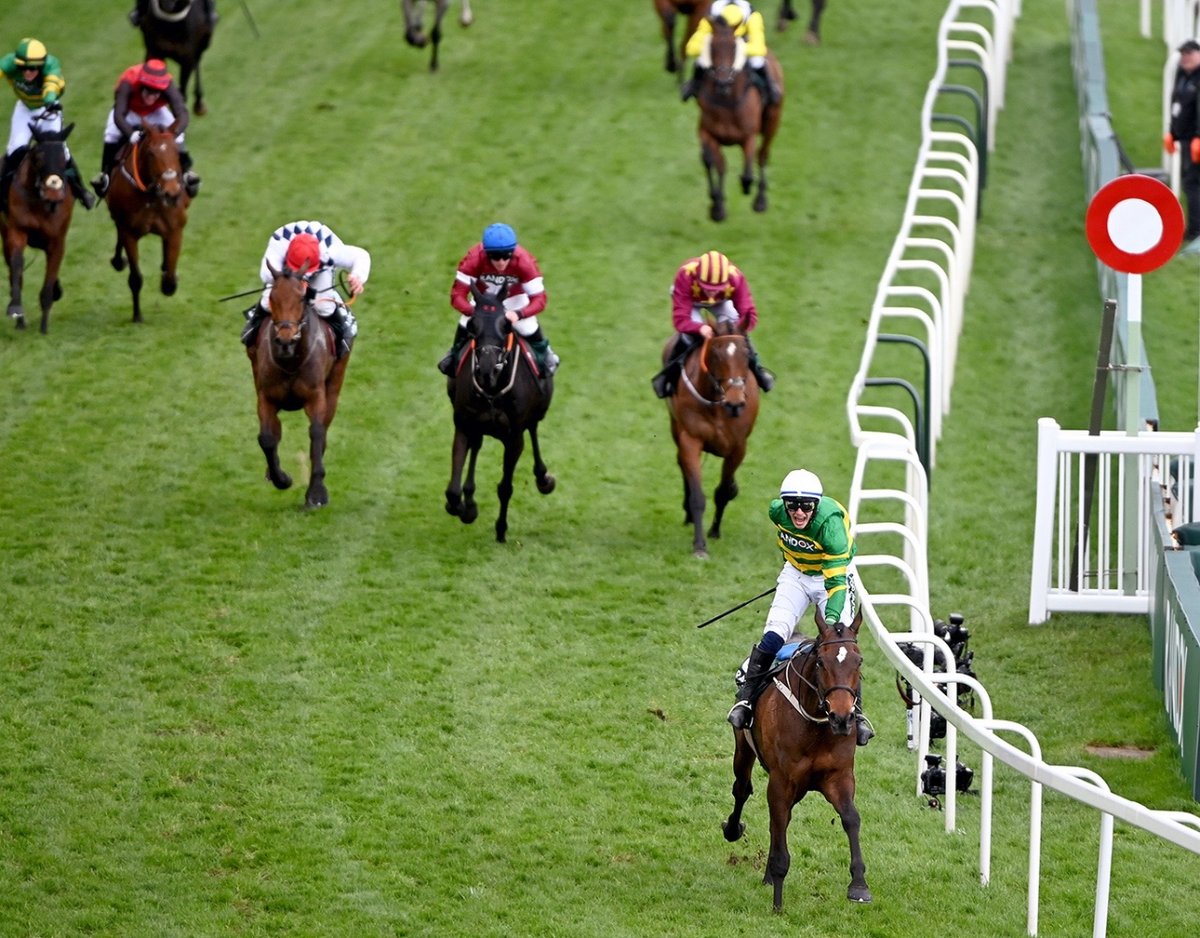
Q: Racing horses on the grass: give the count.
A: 11